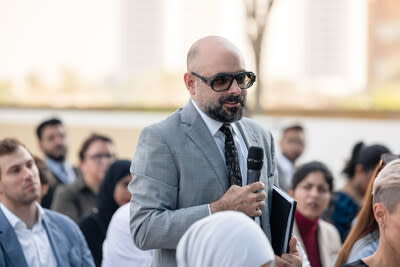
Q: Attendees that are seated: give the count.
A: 12